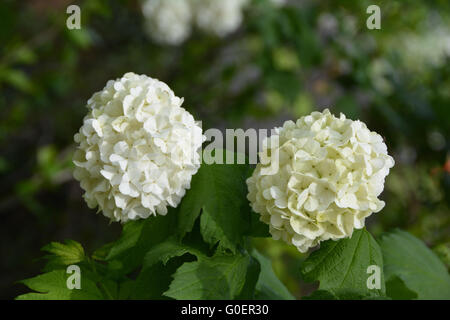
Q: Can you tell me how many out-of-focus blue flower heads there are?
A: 0